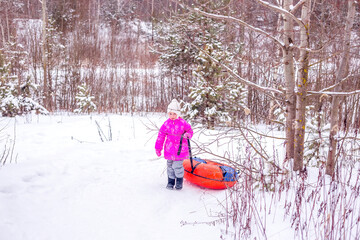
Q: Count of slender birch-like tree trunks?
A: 3